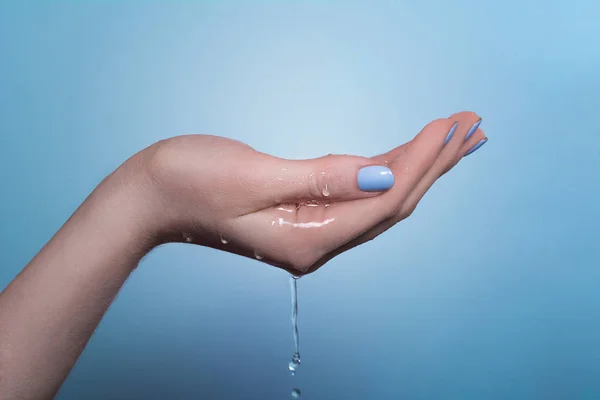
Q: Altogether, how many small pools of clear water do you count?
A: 1